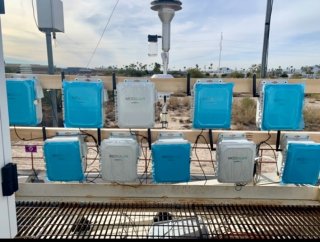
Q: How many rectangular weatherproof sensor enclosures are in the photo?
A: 10